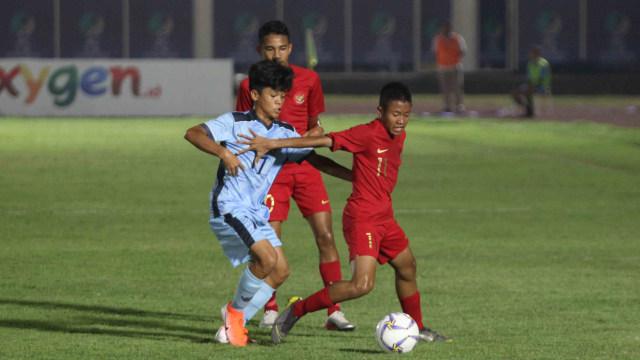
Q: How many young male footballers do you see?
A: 3